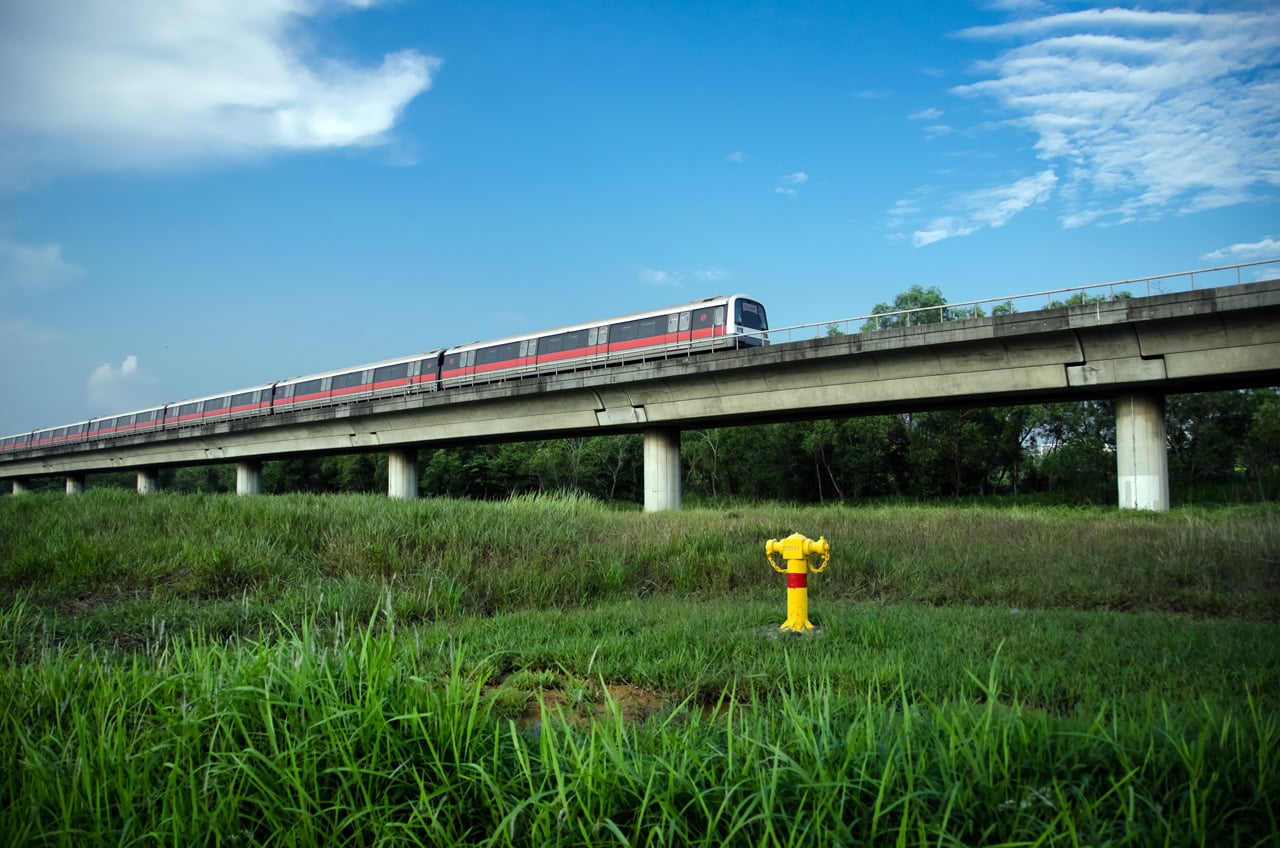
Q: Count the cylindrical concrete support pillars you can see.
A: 7